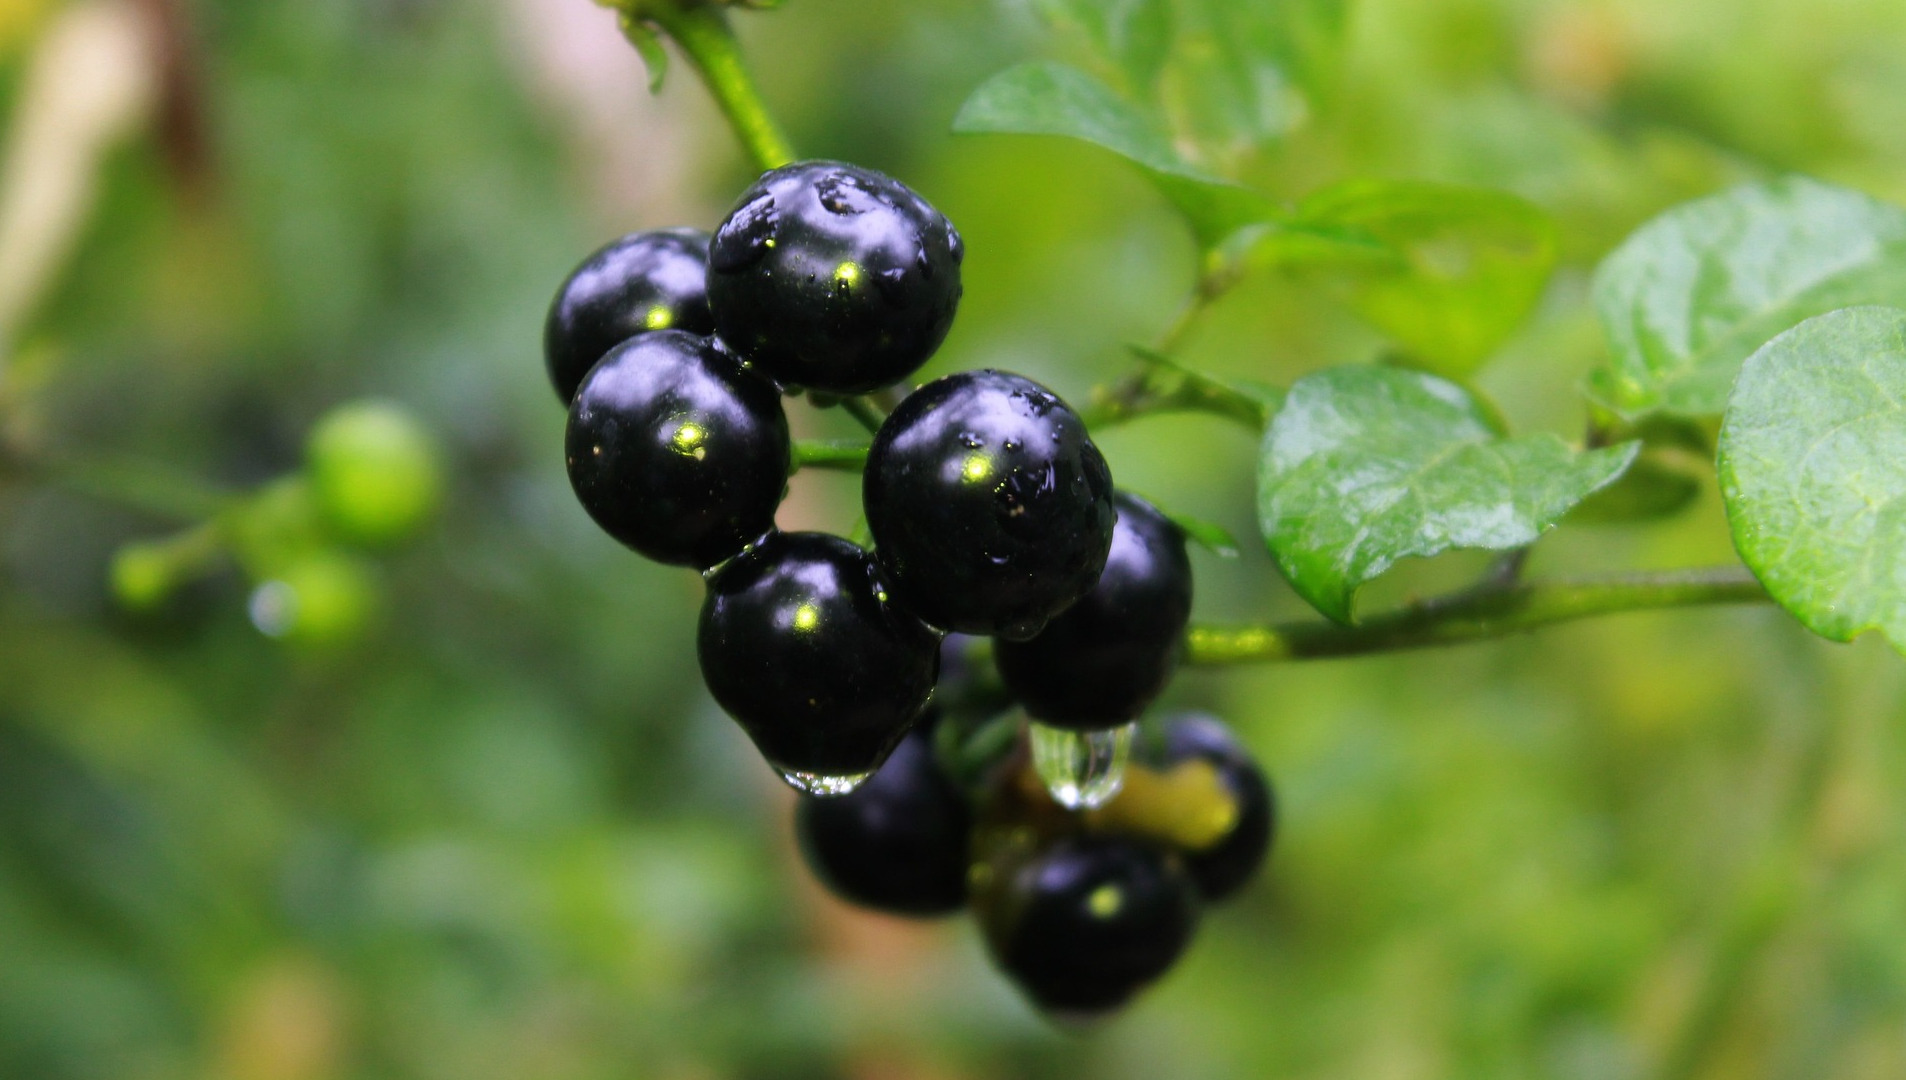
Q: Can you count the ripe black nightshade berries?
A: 9